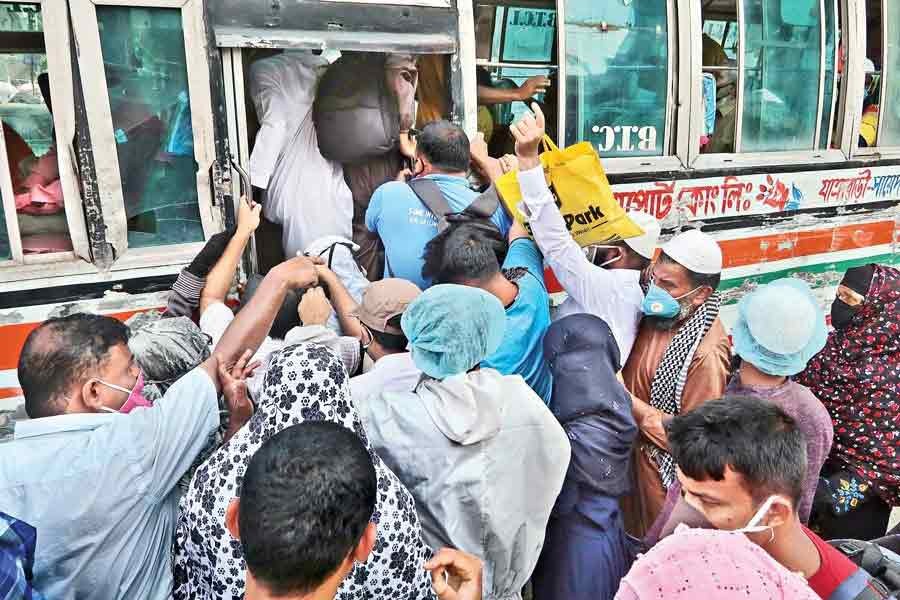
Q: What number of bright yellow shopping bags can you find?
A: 1